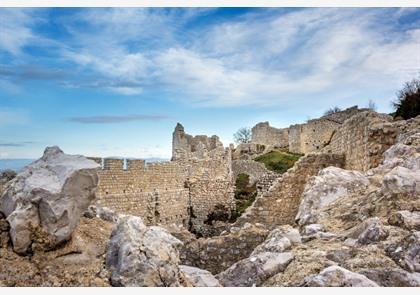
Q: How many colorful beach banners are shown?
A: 0